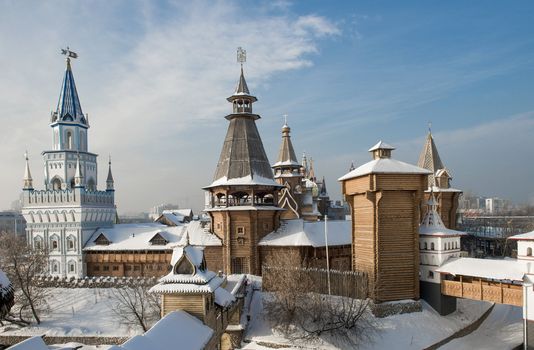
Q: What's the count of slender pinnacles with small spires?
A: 3